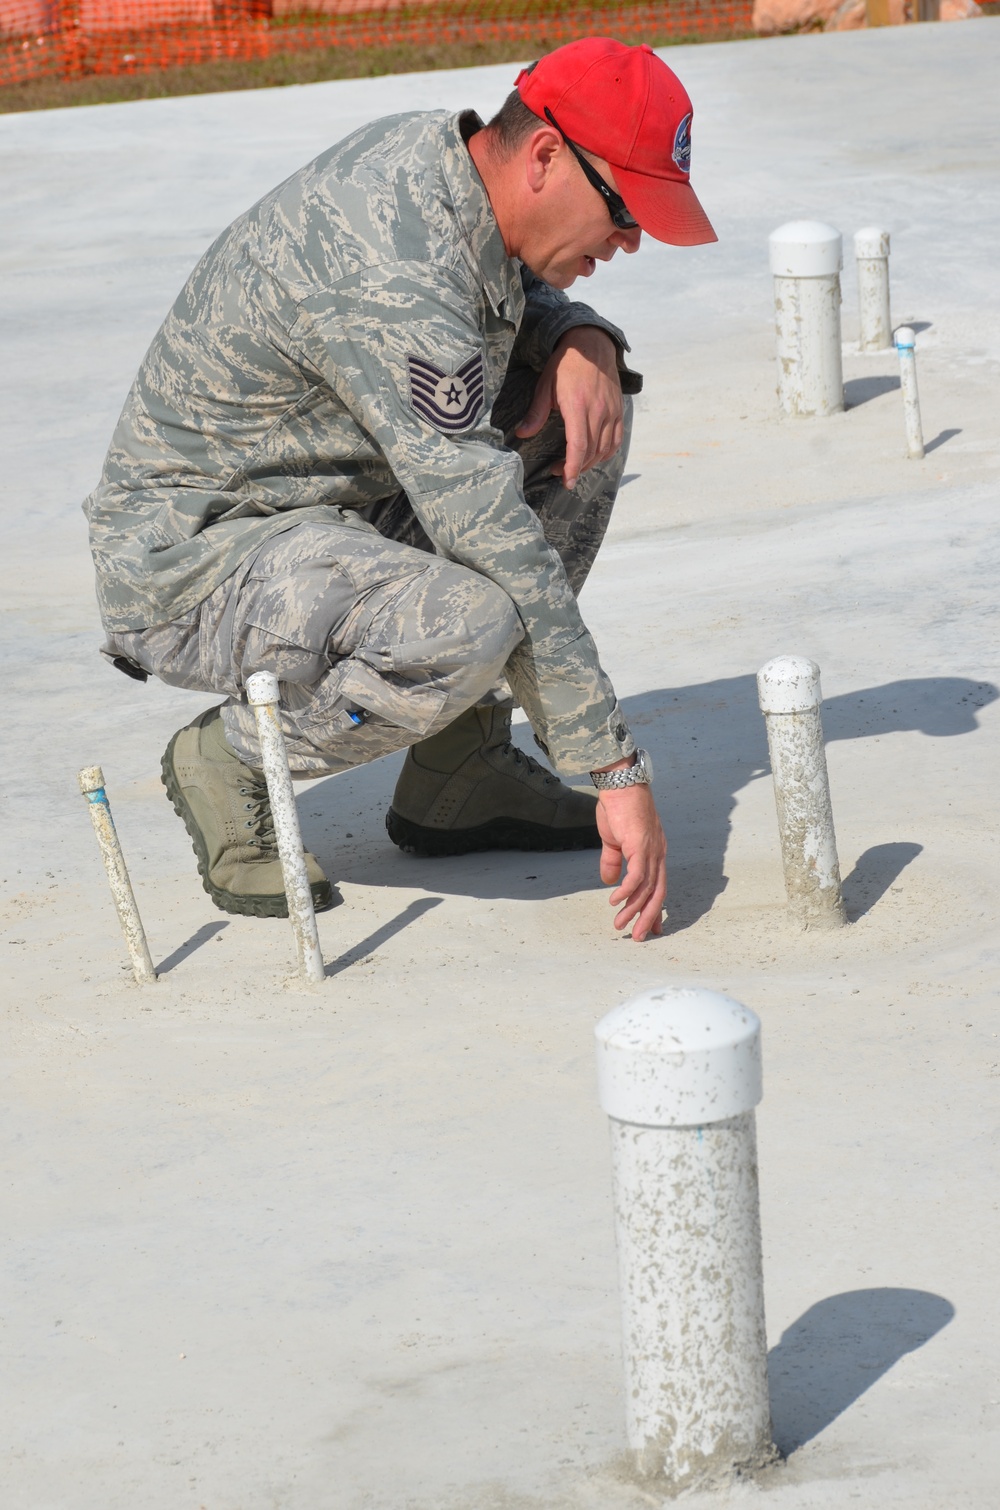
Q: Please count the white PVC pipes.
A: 7